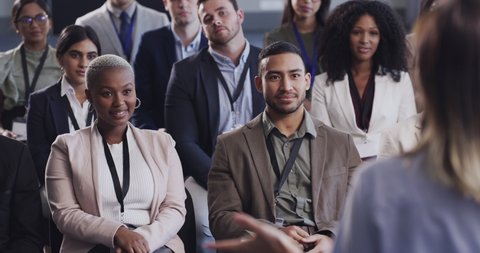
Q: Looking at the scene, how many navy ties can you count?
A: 1